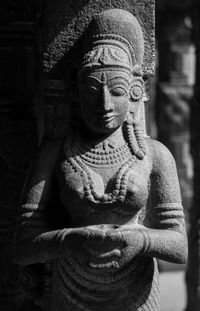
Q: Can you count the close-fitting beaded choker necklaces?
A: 1